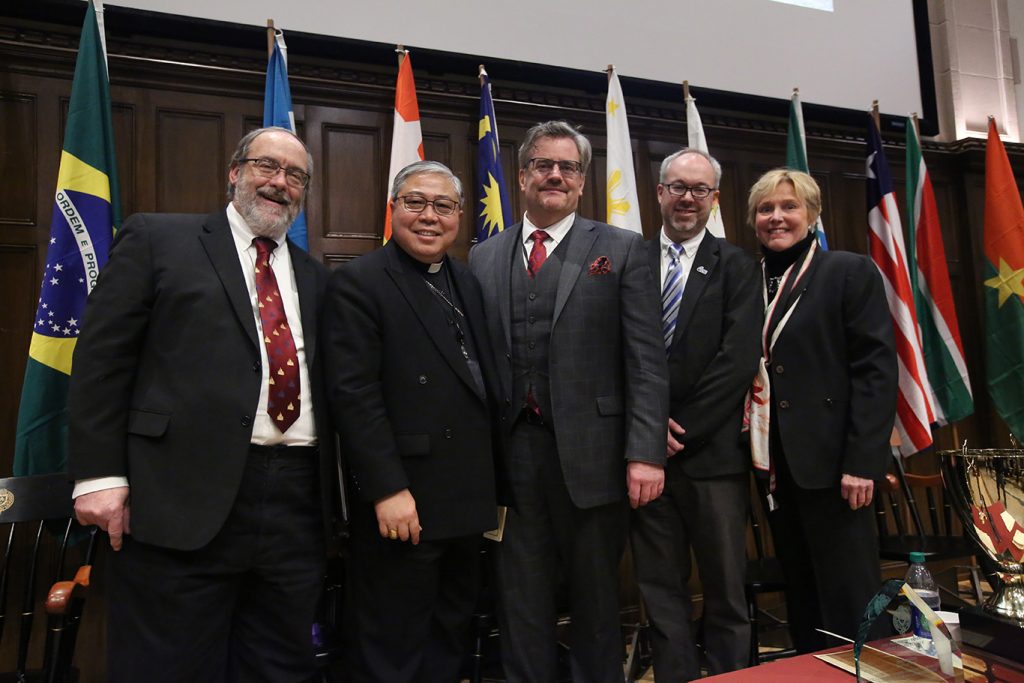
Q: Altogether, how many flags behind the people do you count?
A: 10